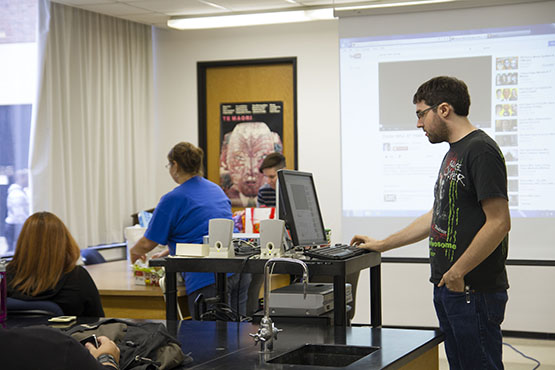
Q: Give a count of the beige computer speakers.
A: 2